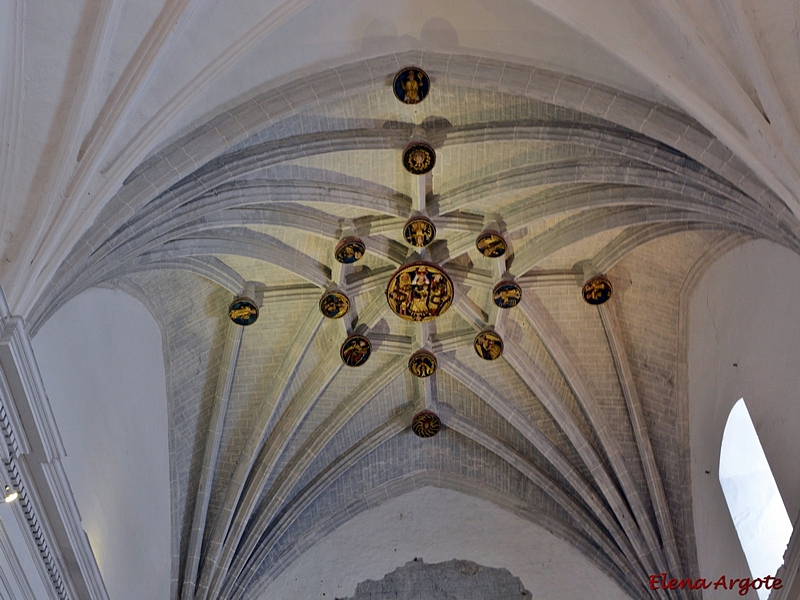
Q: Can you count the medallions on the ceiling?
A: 14